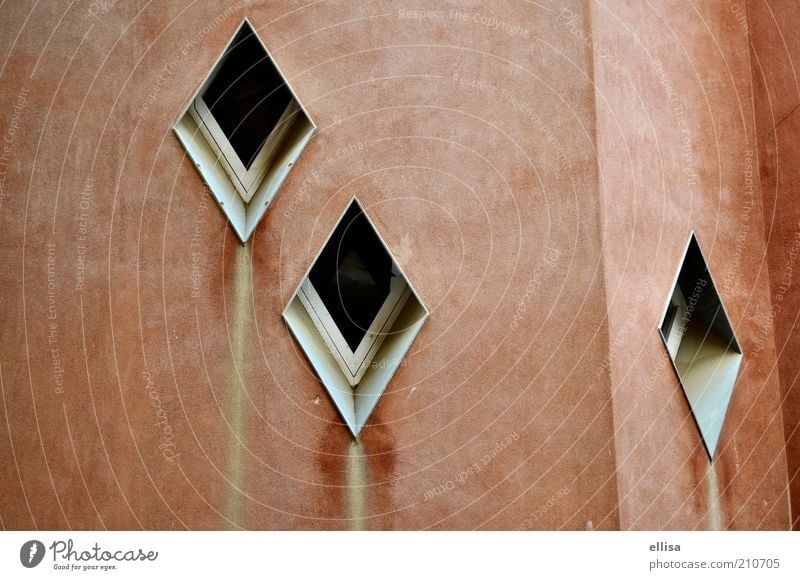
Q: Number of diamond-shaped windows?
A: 3